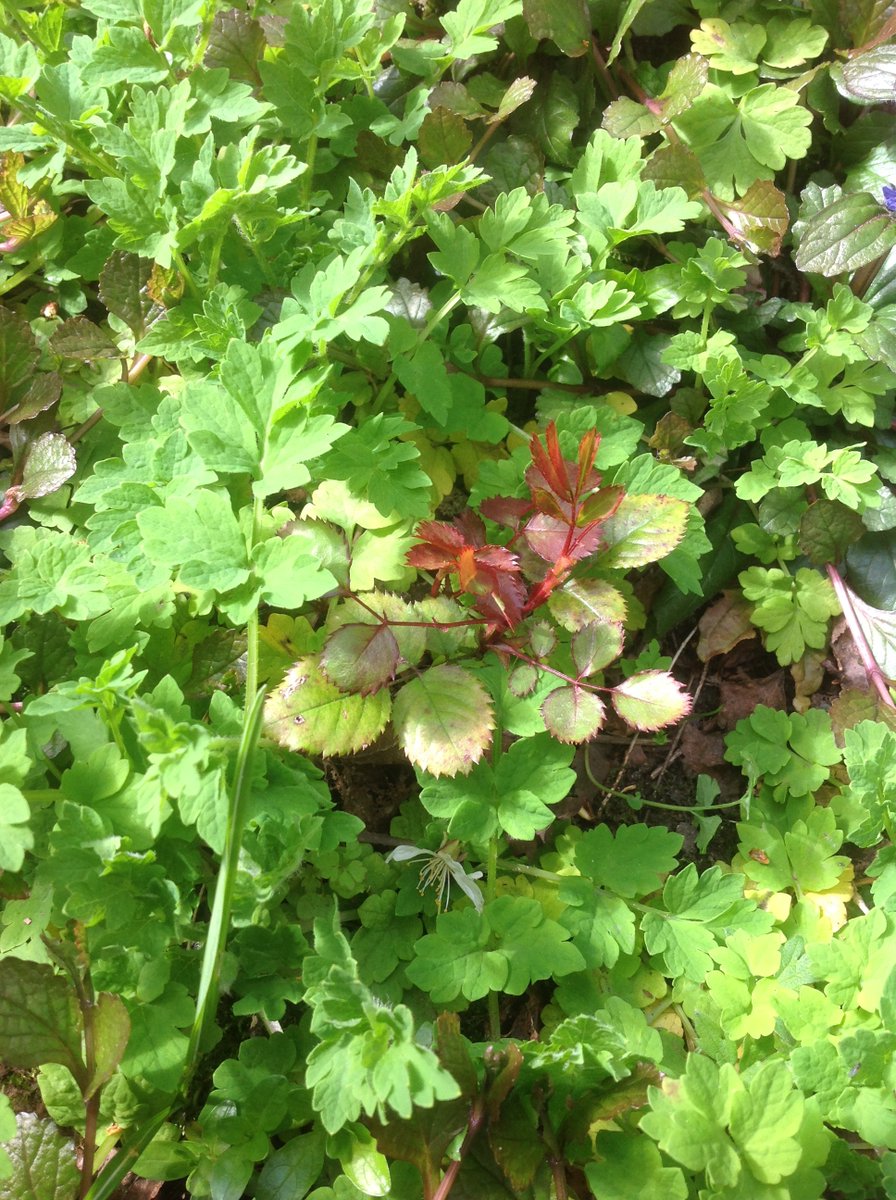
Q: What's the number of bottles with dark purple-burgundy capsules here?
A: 0